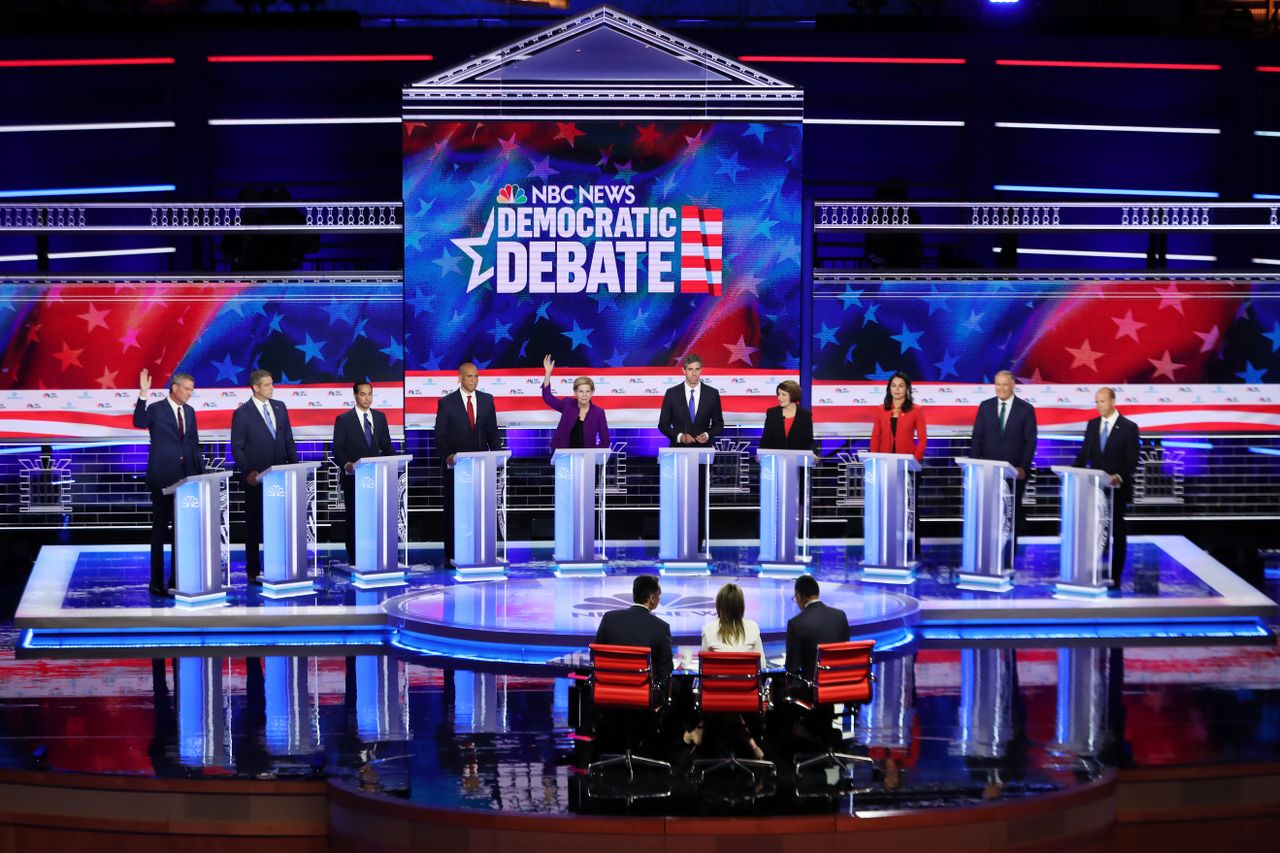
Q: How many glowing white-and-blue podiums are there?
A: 10